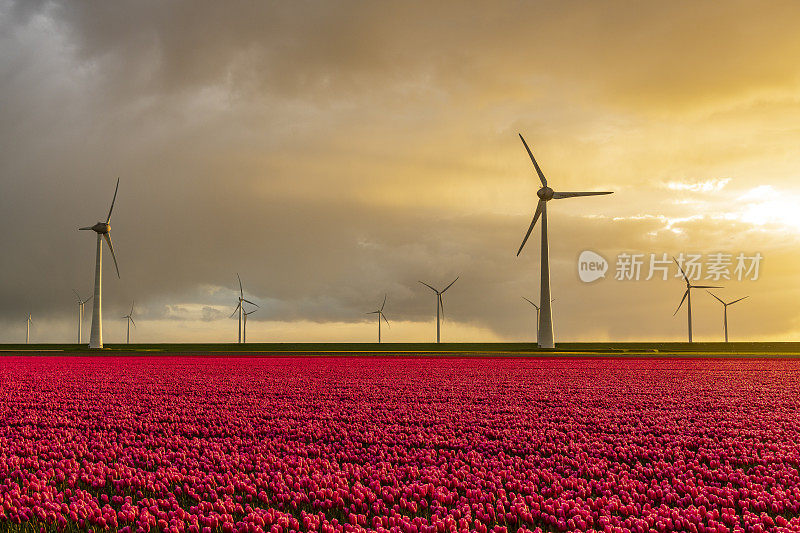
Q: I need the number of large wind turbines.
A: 2